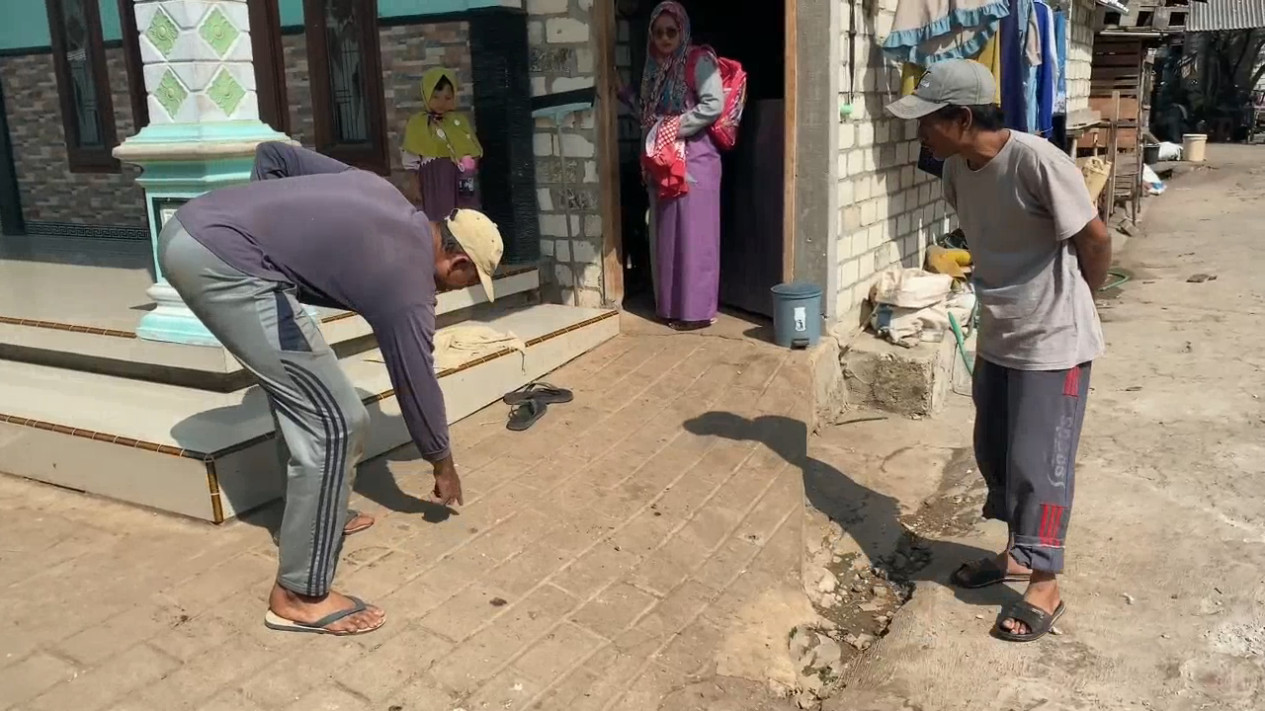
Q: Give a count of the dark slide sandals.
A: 2